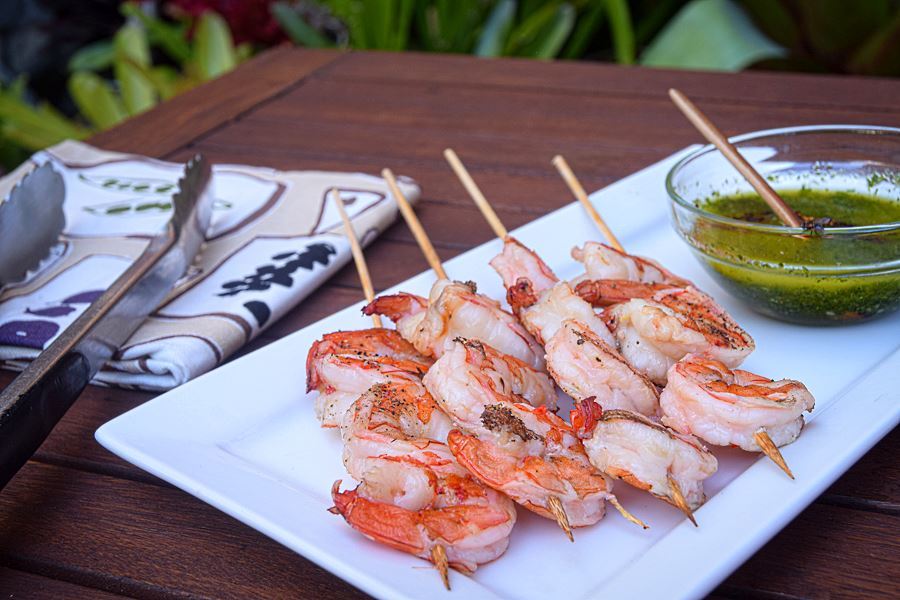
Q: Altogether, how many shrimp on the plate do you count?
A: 12